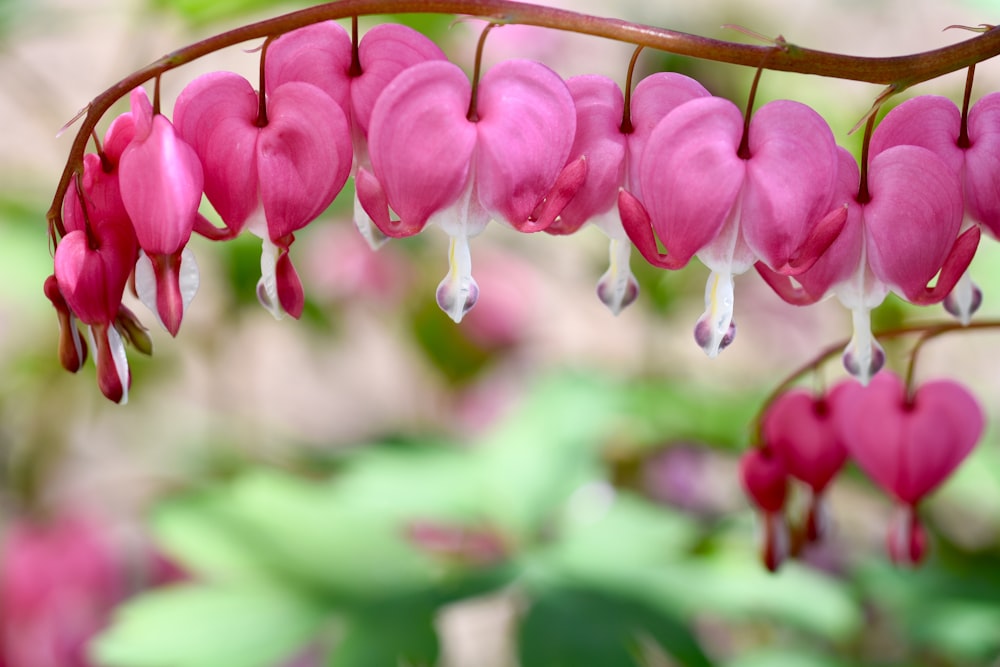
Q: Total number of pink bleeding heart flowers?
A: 14